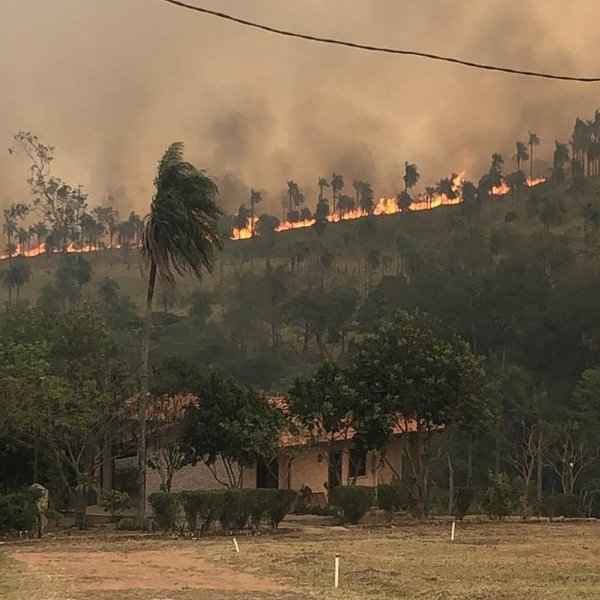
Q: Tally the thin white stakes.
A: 3